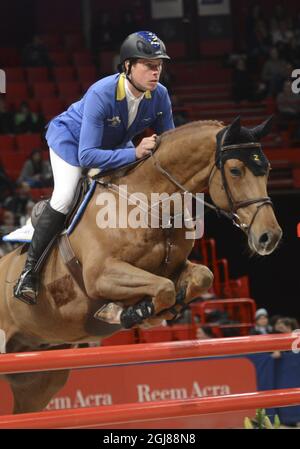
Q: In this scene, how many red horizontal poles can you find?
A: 2